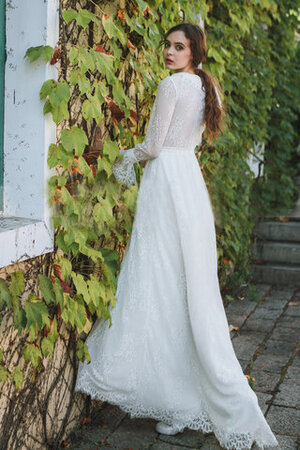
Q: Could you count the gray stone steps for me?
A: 3